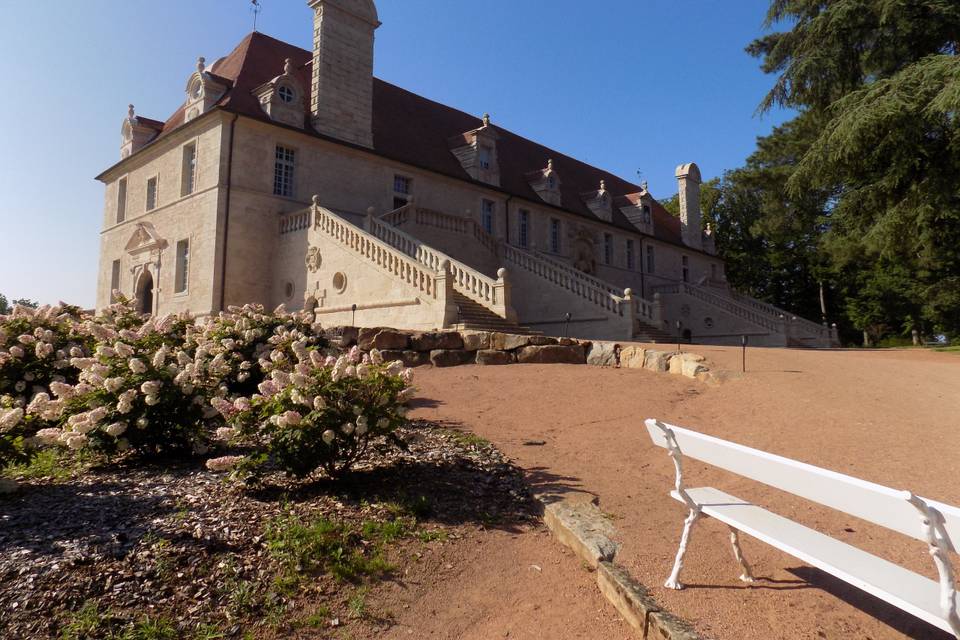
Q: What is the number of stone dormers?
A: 8